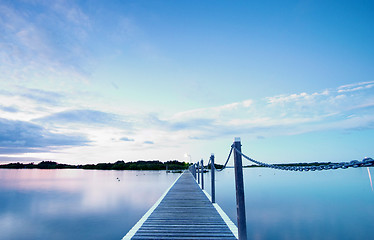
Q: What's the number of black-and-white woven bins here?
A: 0